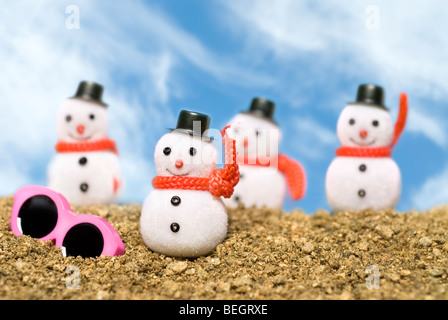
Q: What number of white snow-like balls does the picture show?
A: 8